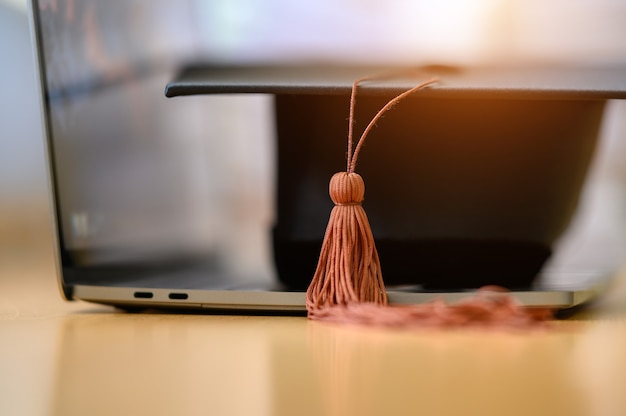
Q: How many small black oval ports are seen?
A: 2